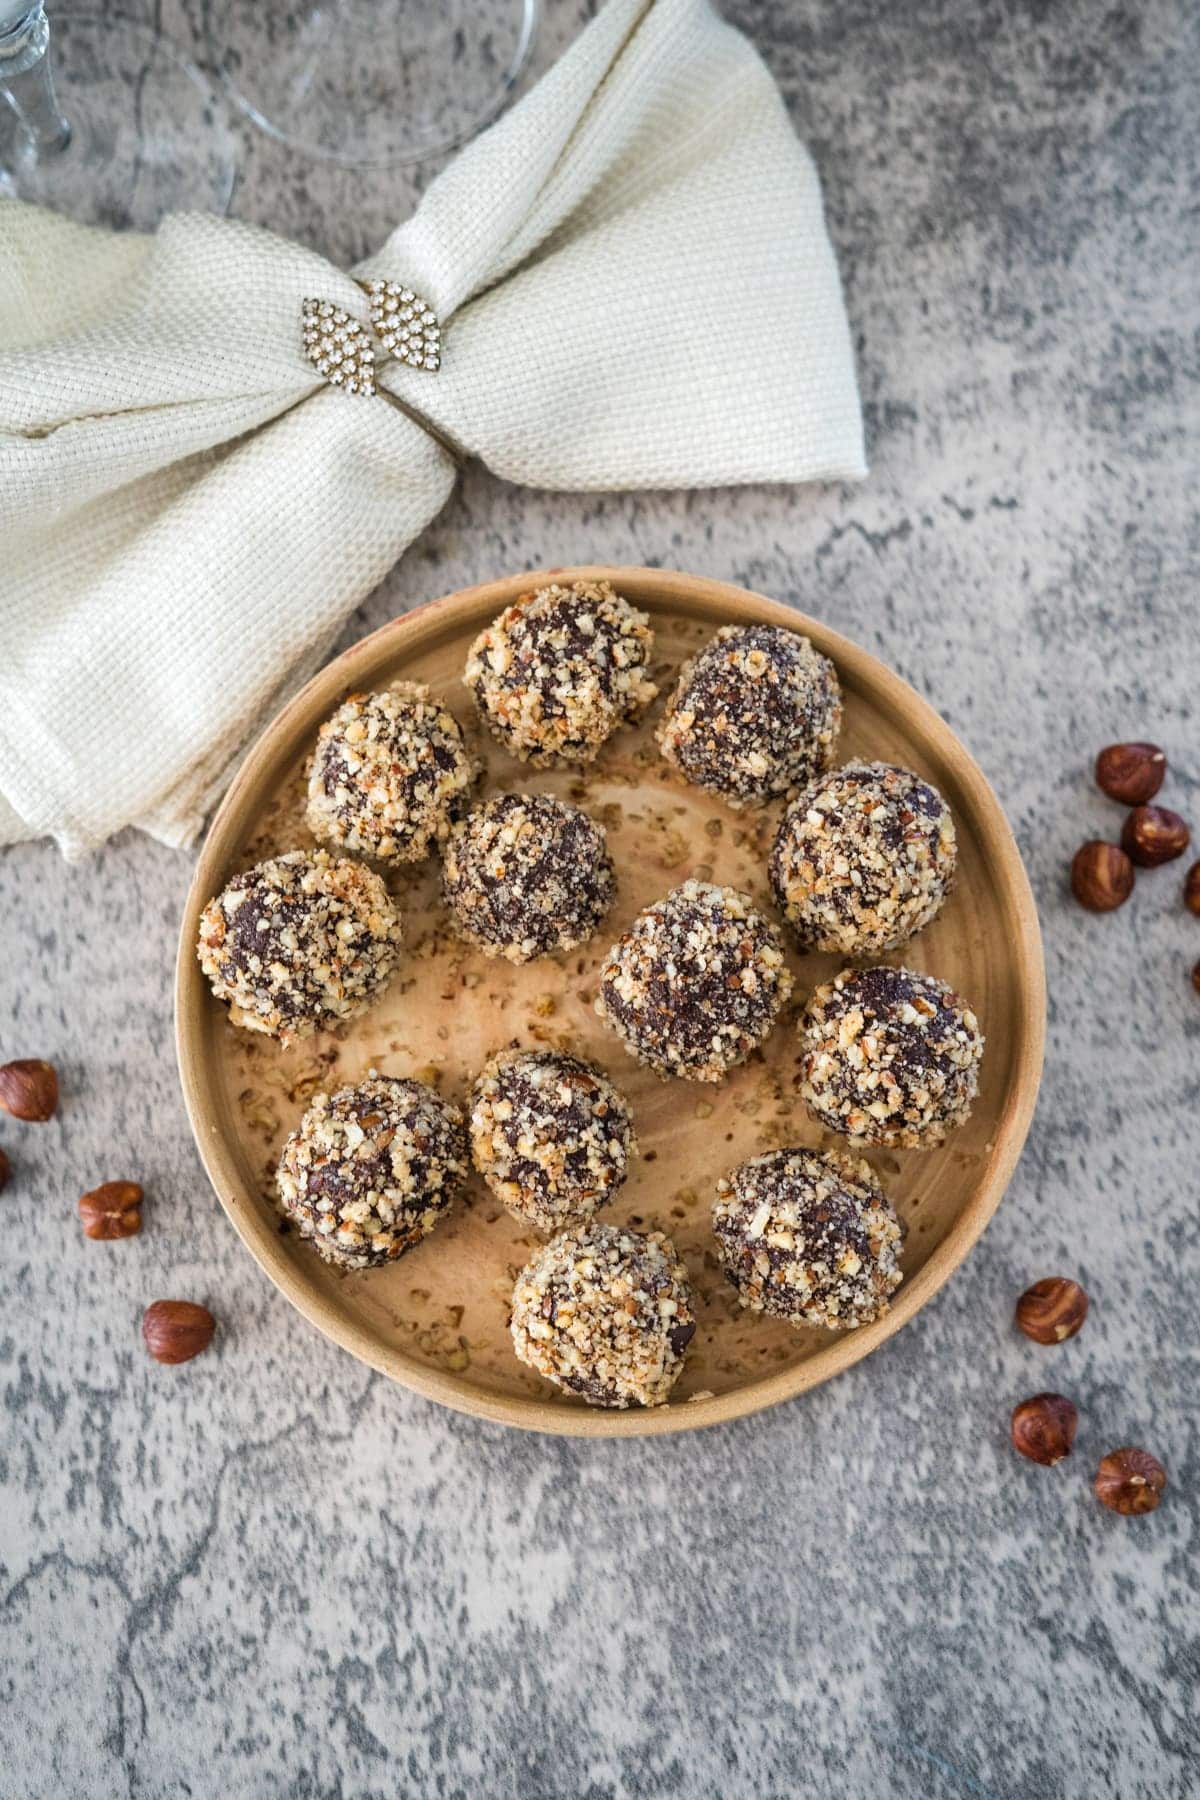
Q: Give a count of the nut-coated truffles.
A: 12